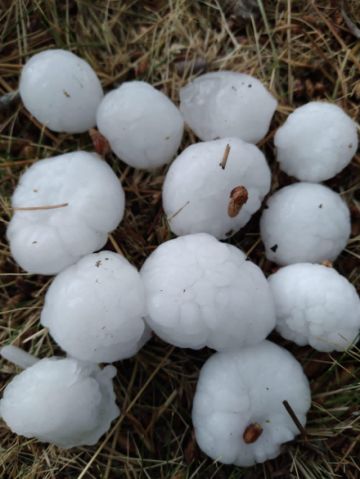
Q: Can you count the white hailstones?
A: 12